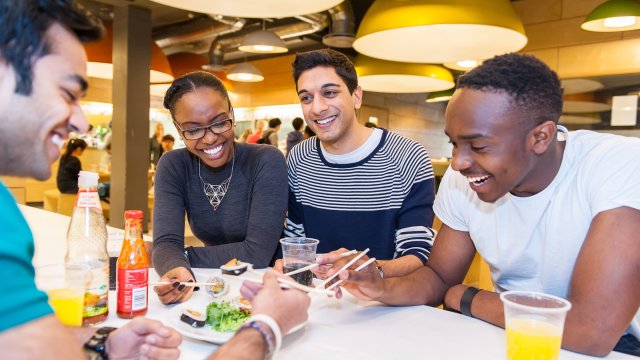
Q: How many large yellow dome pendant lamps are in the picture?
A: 2